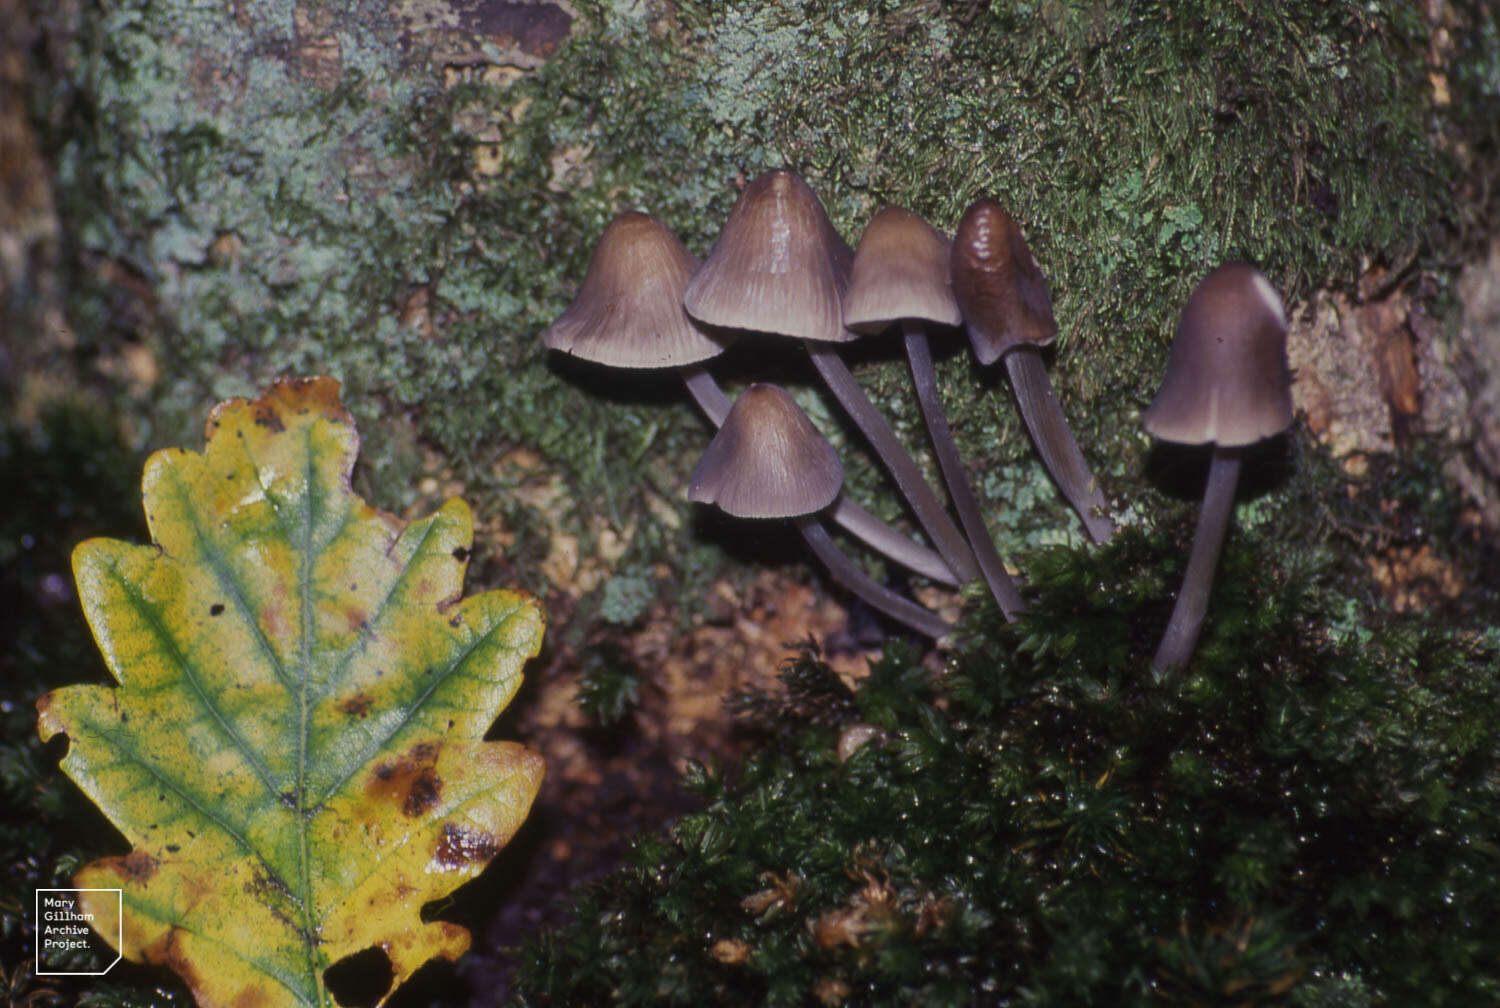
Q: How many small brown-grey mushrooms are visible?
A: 6